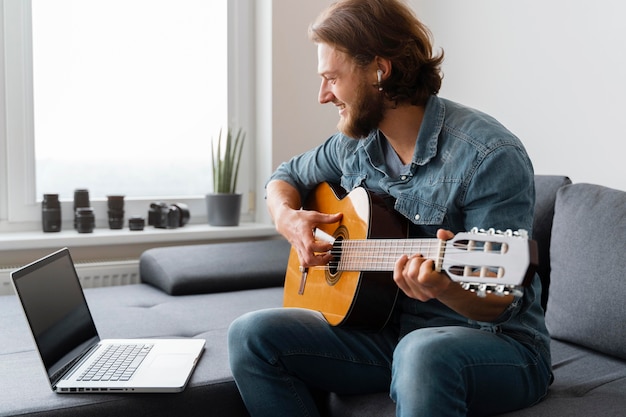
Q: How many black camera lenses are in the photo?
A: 5